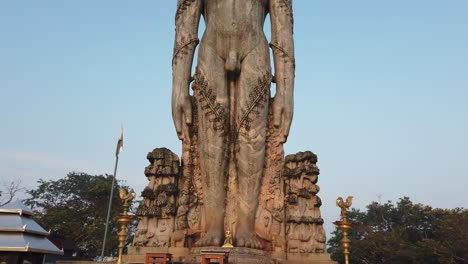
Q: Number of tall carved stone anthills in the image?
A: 2